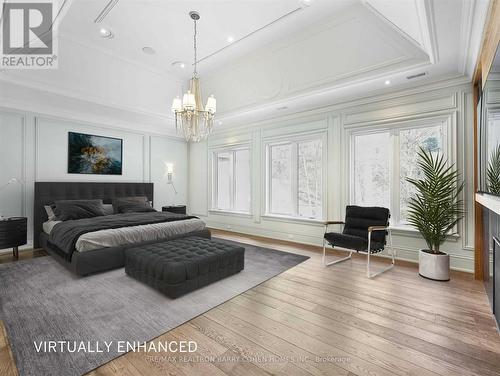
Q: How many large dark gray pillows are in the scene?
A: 2